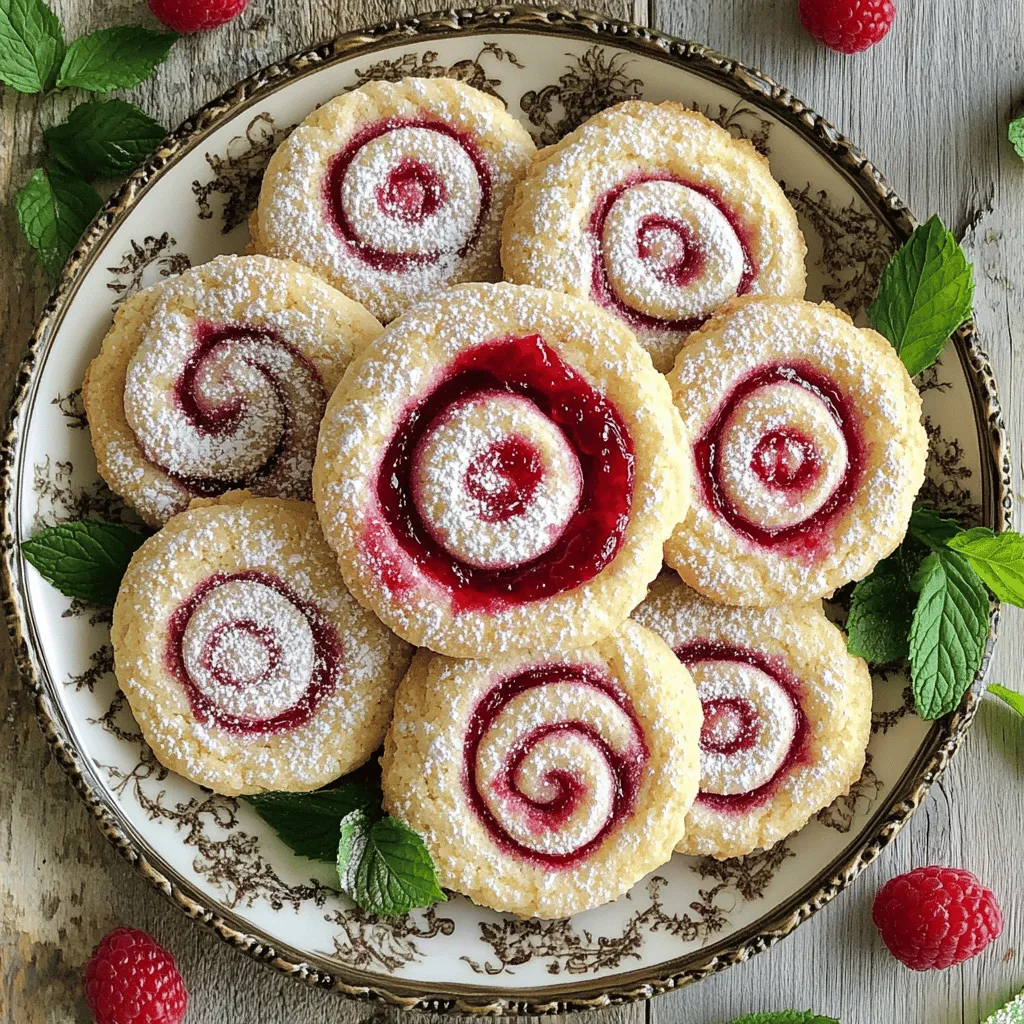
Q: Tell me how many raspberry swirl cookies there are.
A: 8